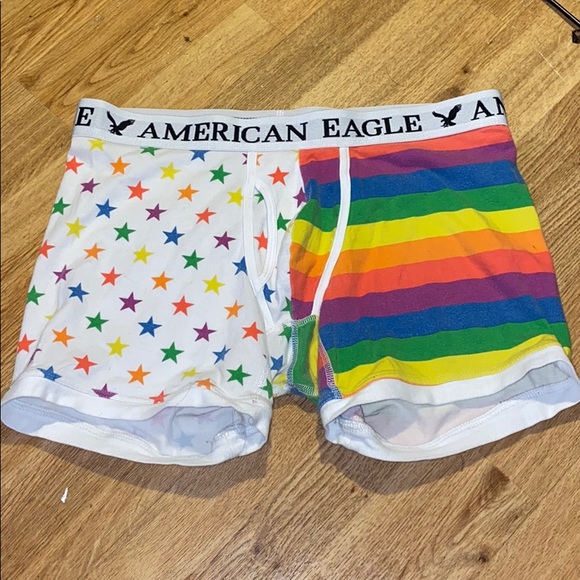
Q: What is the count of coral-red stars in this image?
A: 12